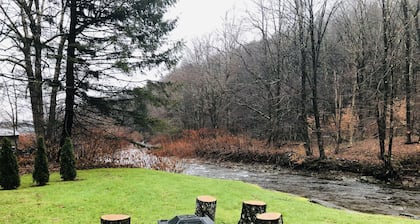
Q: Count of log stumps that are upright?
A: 4